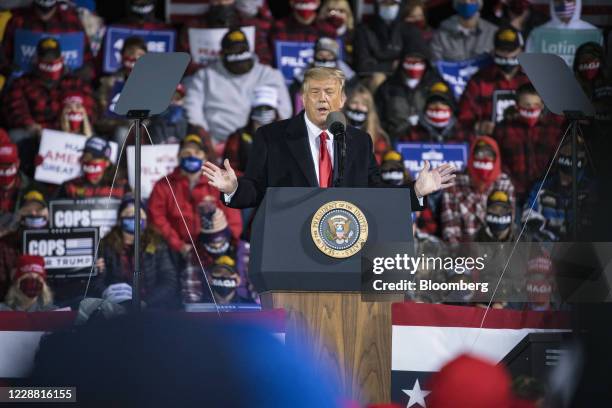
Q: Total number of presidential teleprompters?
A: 2